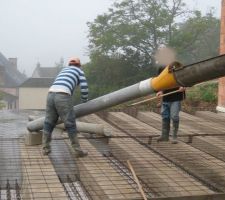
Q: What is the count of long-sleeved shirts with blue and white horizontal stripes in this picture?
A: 1